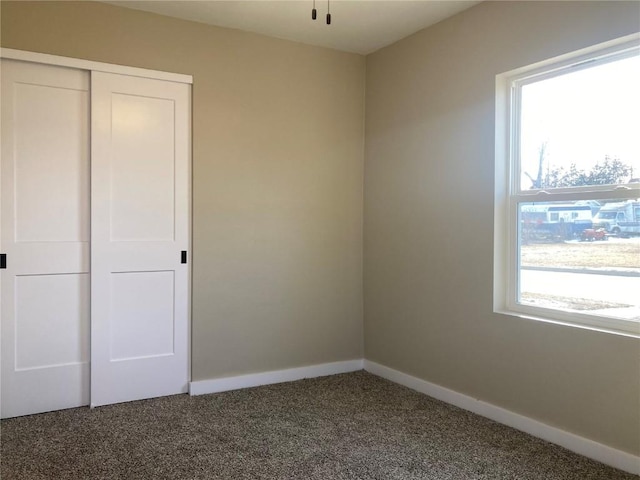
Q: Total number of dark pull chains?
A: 2